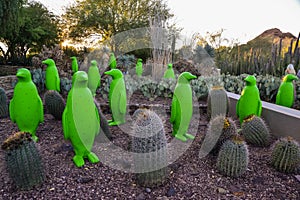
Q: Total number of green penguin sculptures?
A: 12